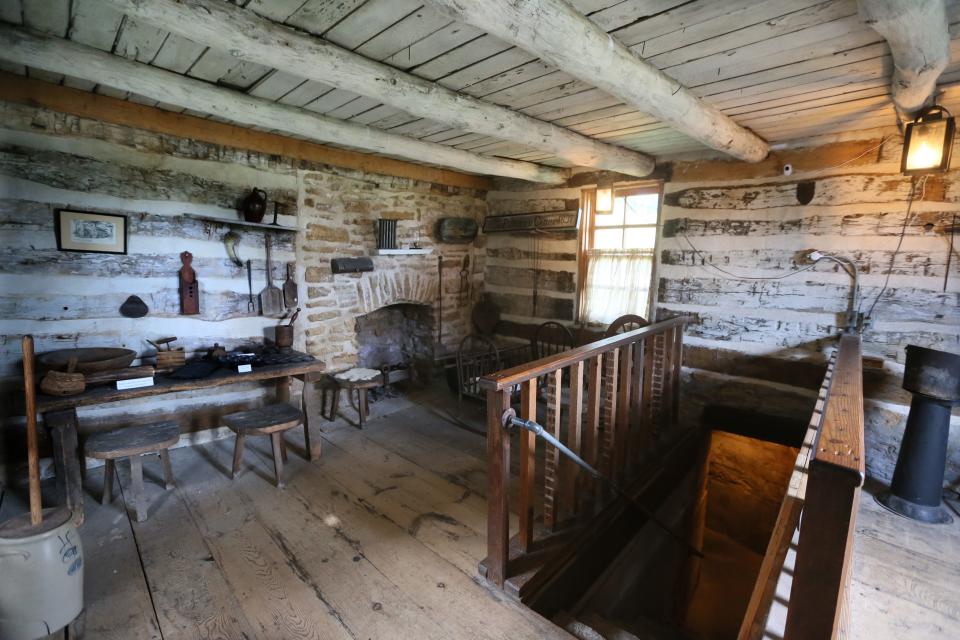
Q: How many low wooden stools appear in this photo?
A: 3